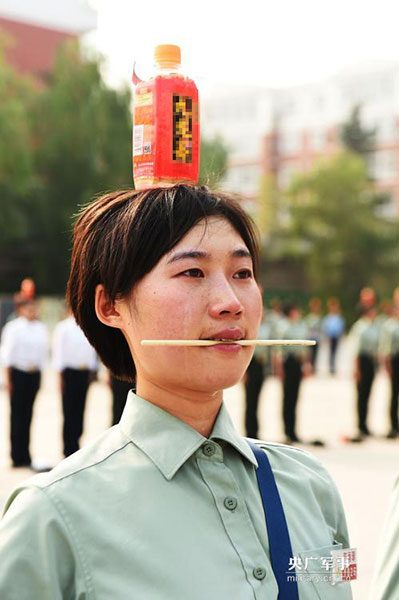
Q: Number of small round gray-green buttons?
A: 3